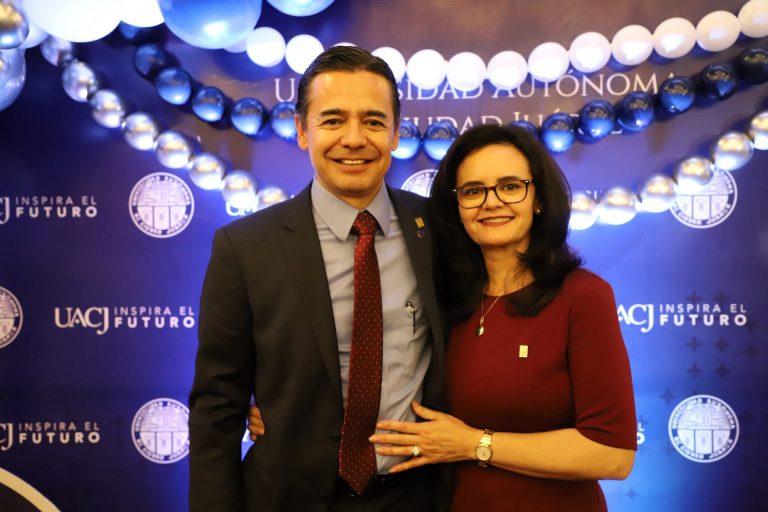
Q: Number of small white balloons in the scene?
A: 14